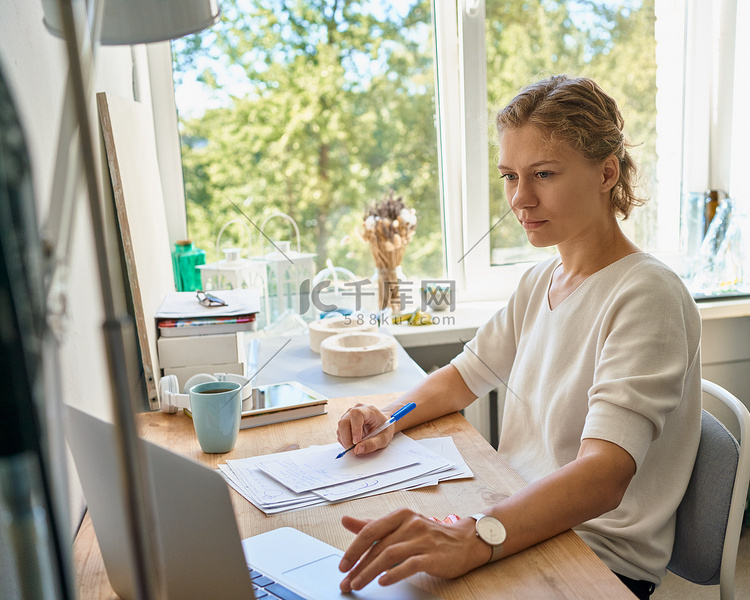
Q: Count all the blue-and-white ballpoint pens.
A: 1